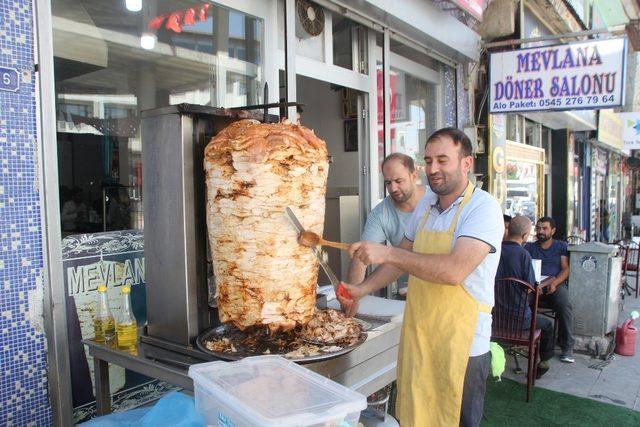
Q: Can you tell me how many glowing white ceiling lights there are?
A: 2